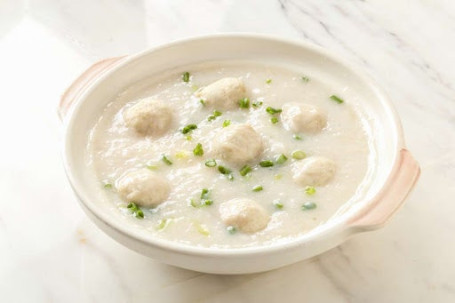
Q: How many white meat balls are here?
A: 7